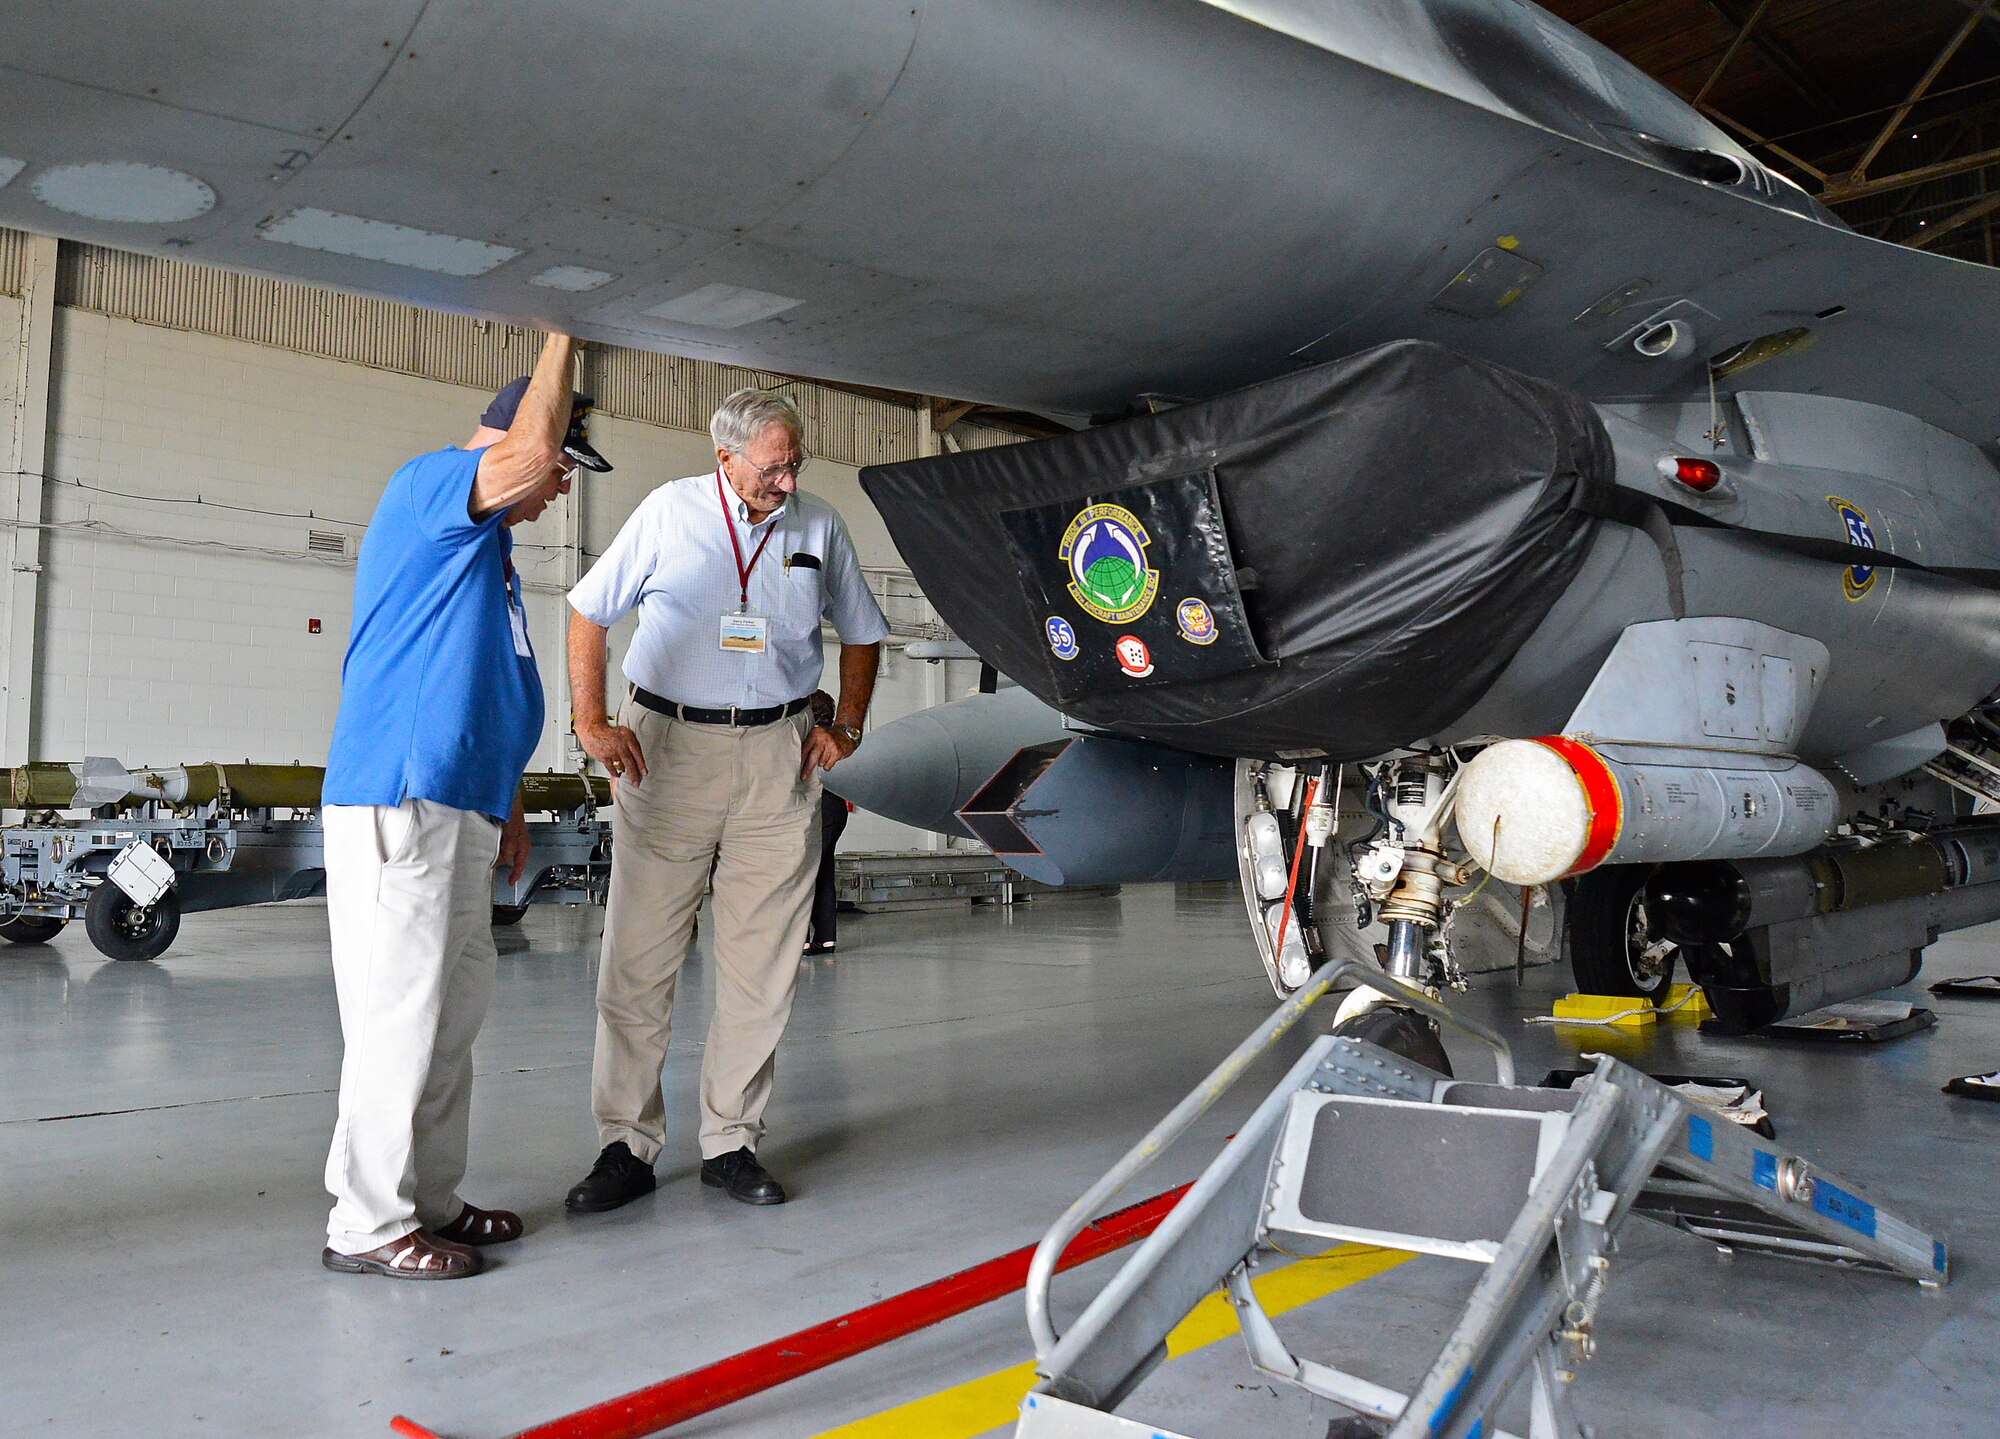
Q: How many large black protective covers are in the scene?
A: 1